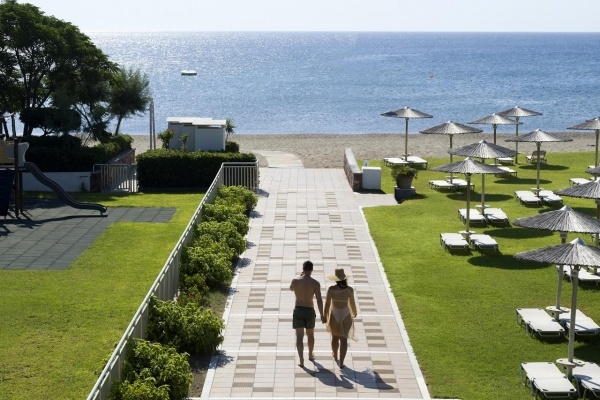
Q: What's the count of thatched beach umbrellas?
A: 12